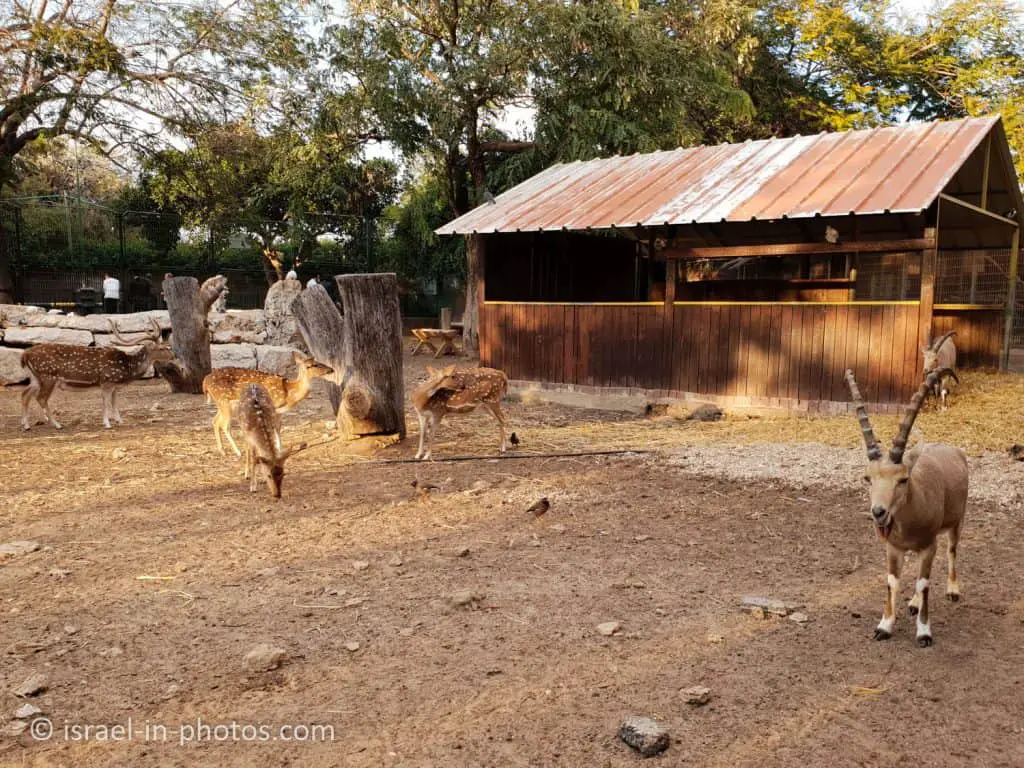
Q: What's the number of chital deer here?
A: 4